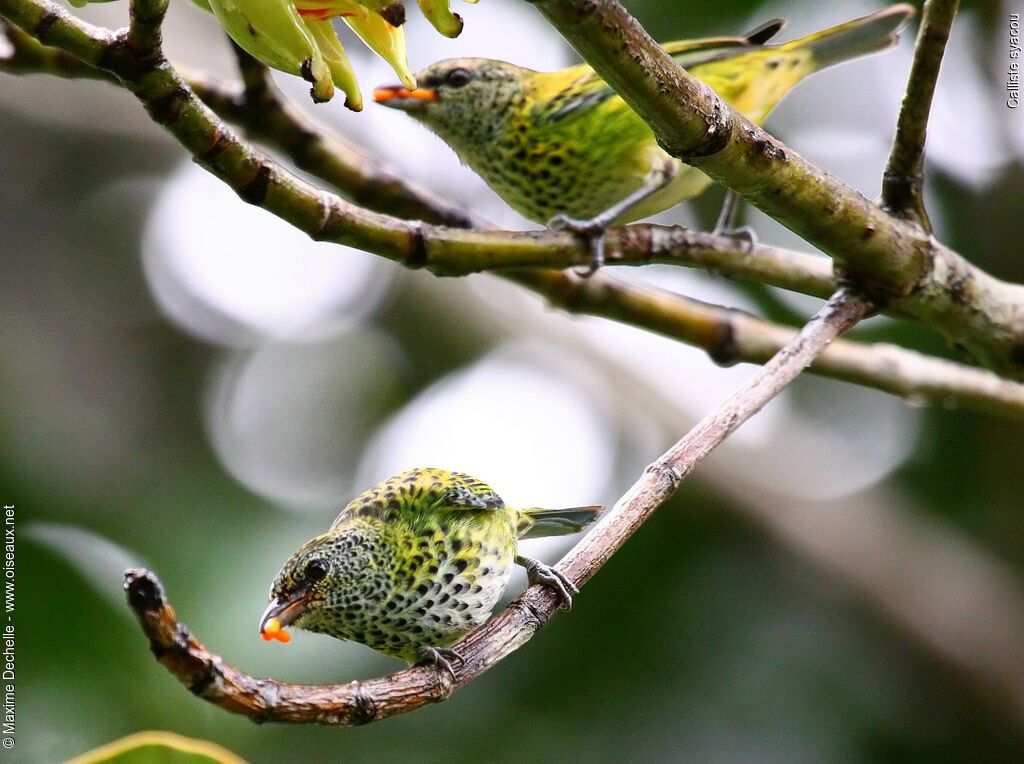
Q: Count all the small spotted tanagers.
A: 2